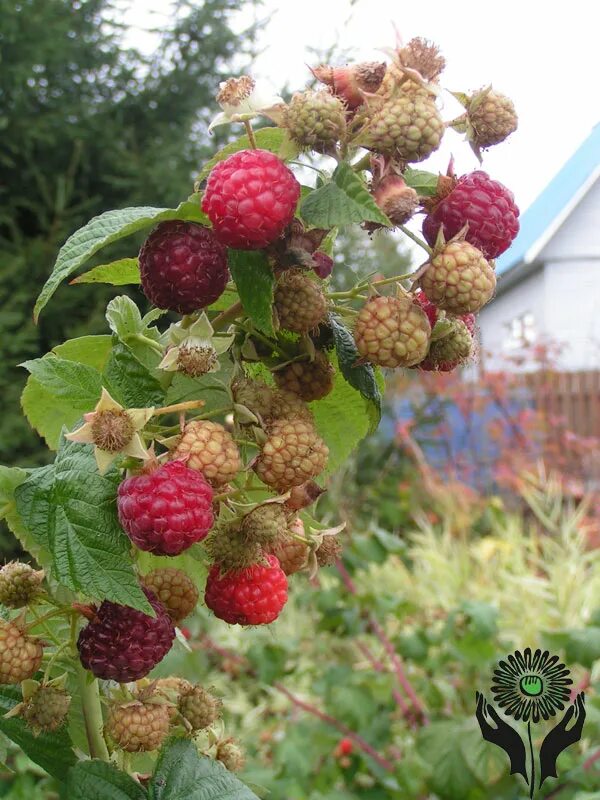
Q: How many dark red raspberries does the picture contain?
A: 2